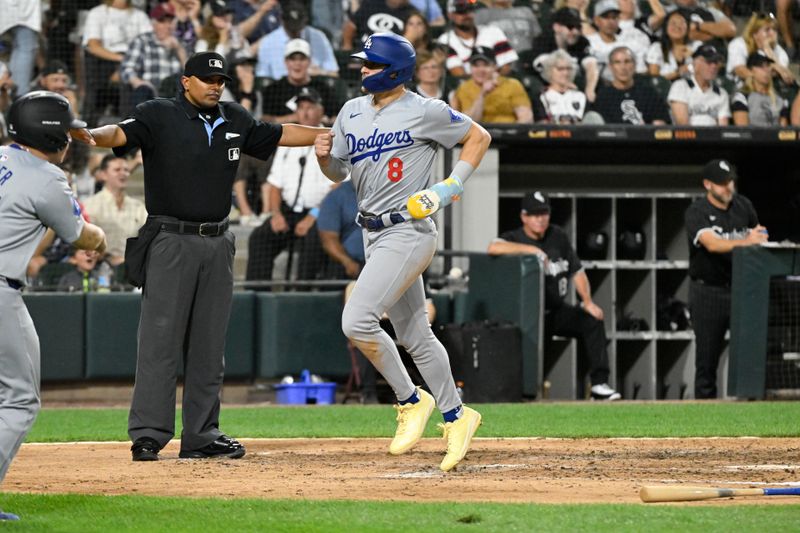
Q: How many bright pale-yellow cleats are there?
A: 2